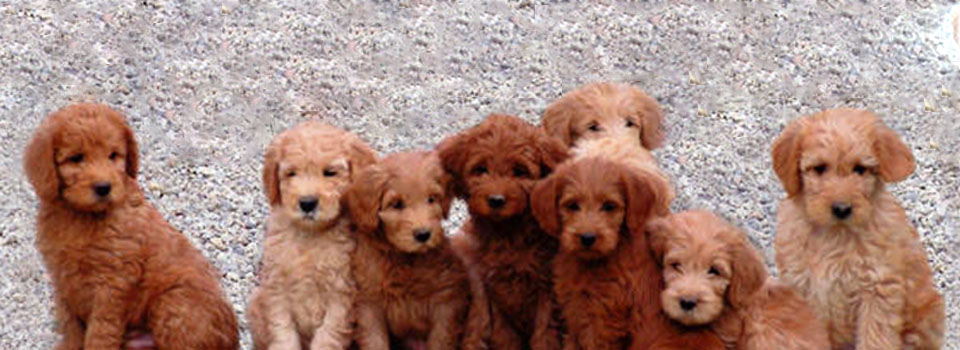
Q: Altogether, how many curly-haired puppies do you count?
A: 8